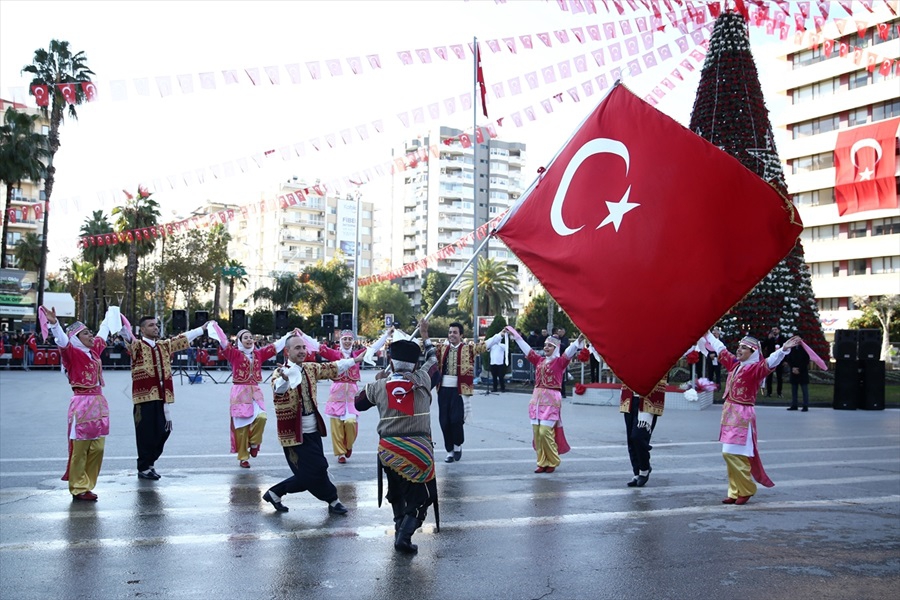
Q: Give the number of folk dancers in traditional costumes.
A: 10